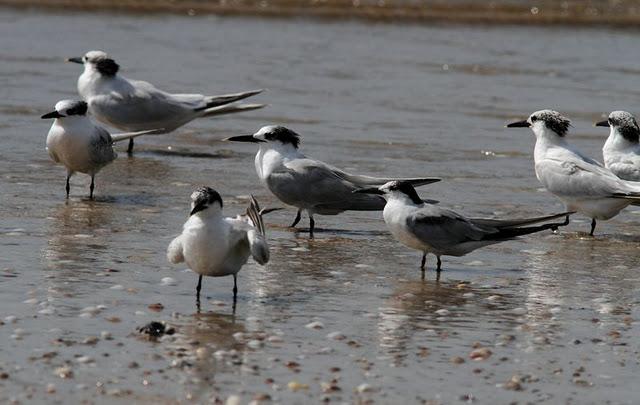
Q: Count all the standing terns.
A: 7